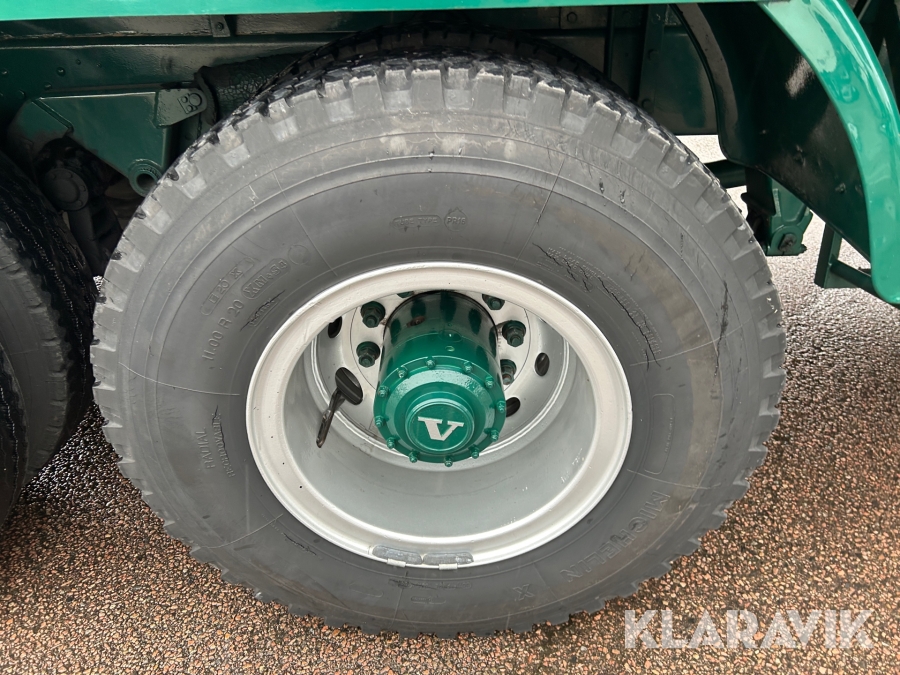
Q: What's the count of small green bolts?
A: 12